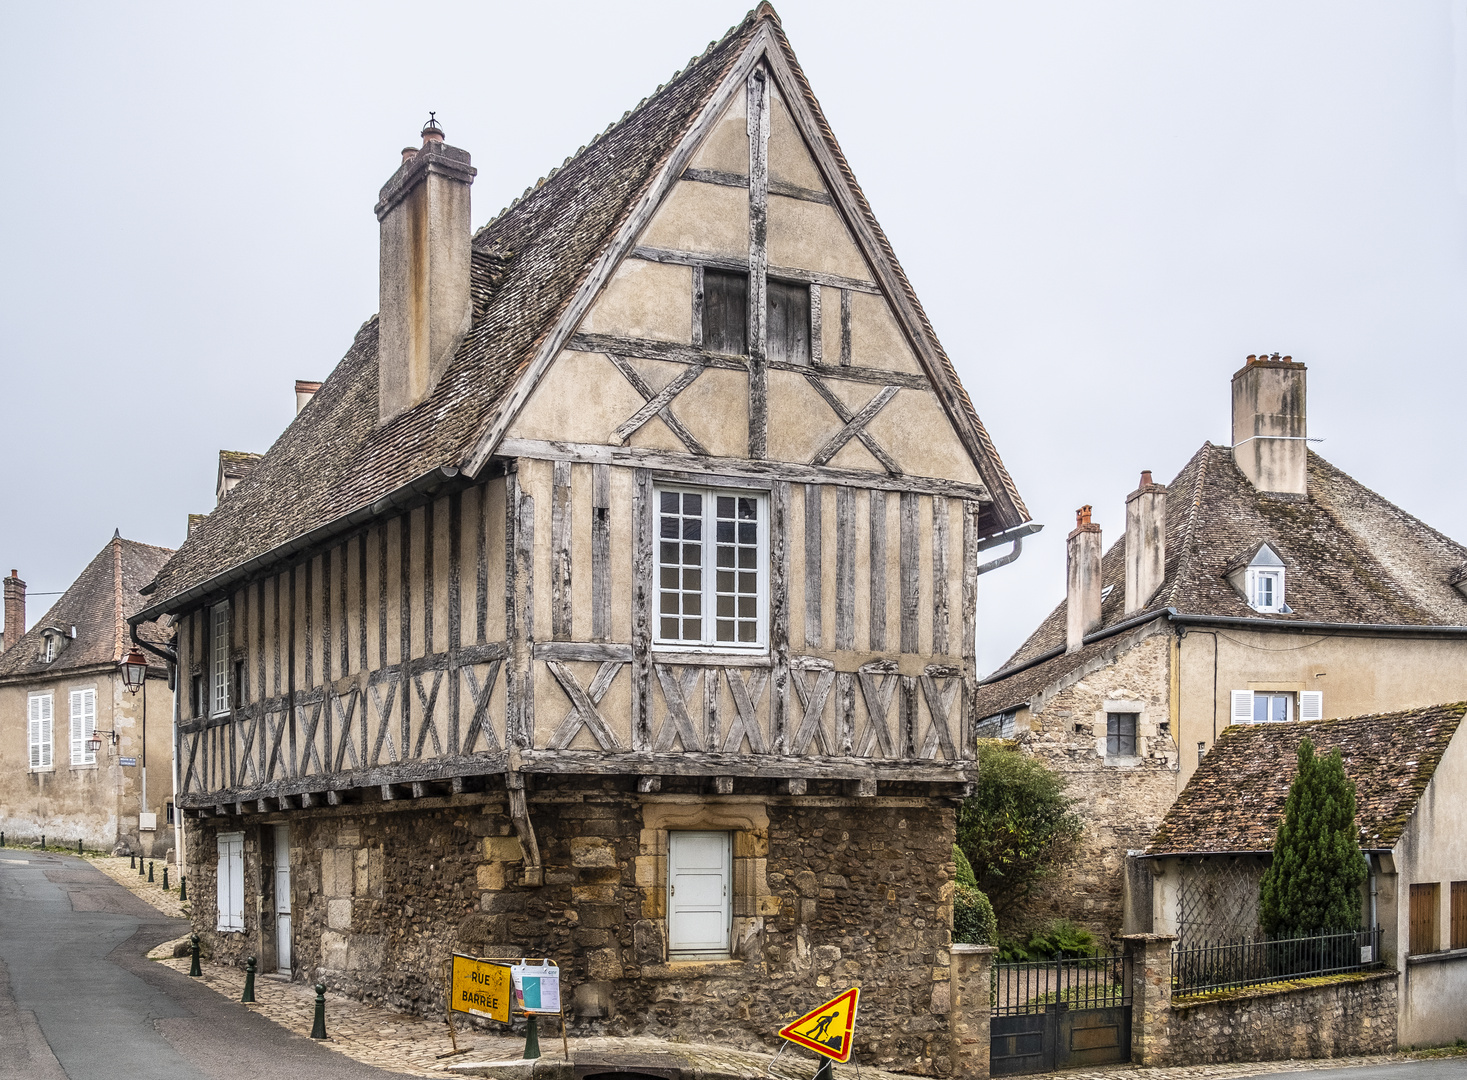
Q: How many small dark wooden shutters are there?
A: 2